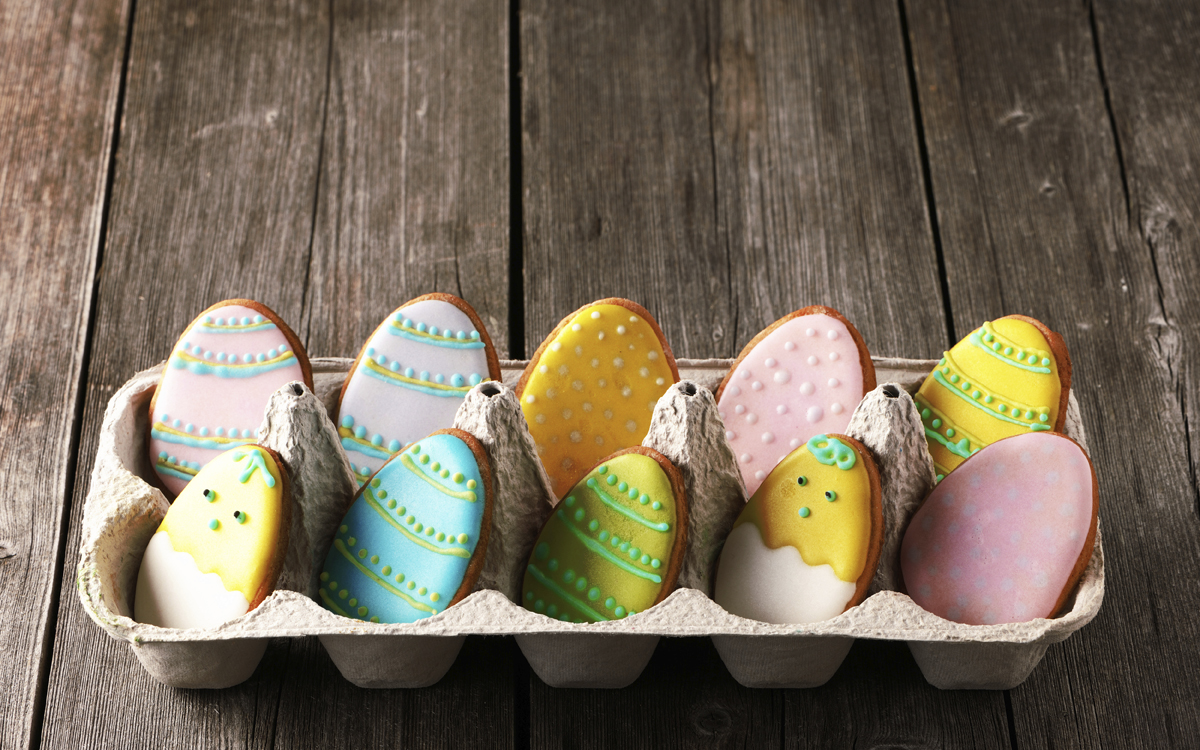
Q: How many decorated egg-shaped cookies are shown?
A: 10